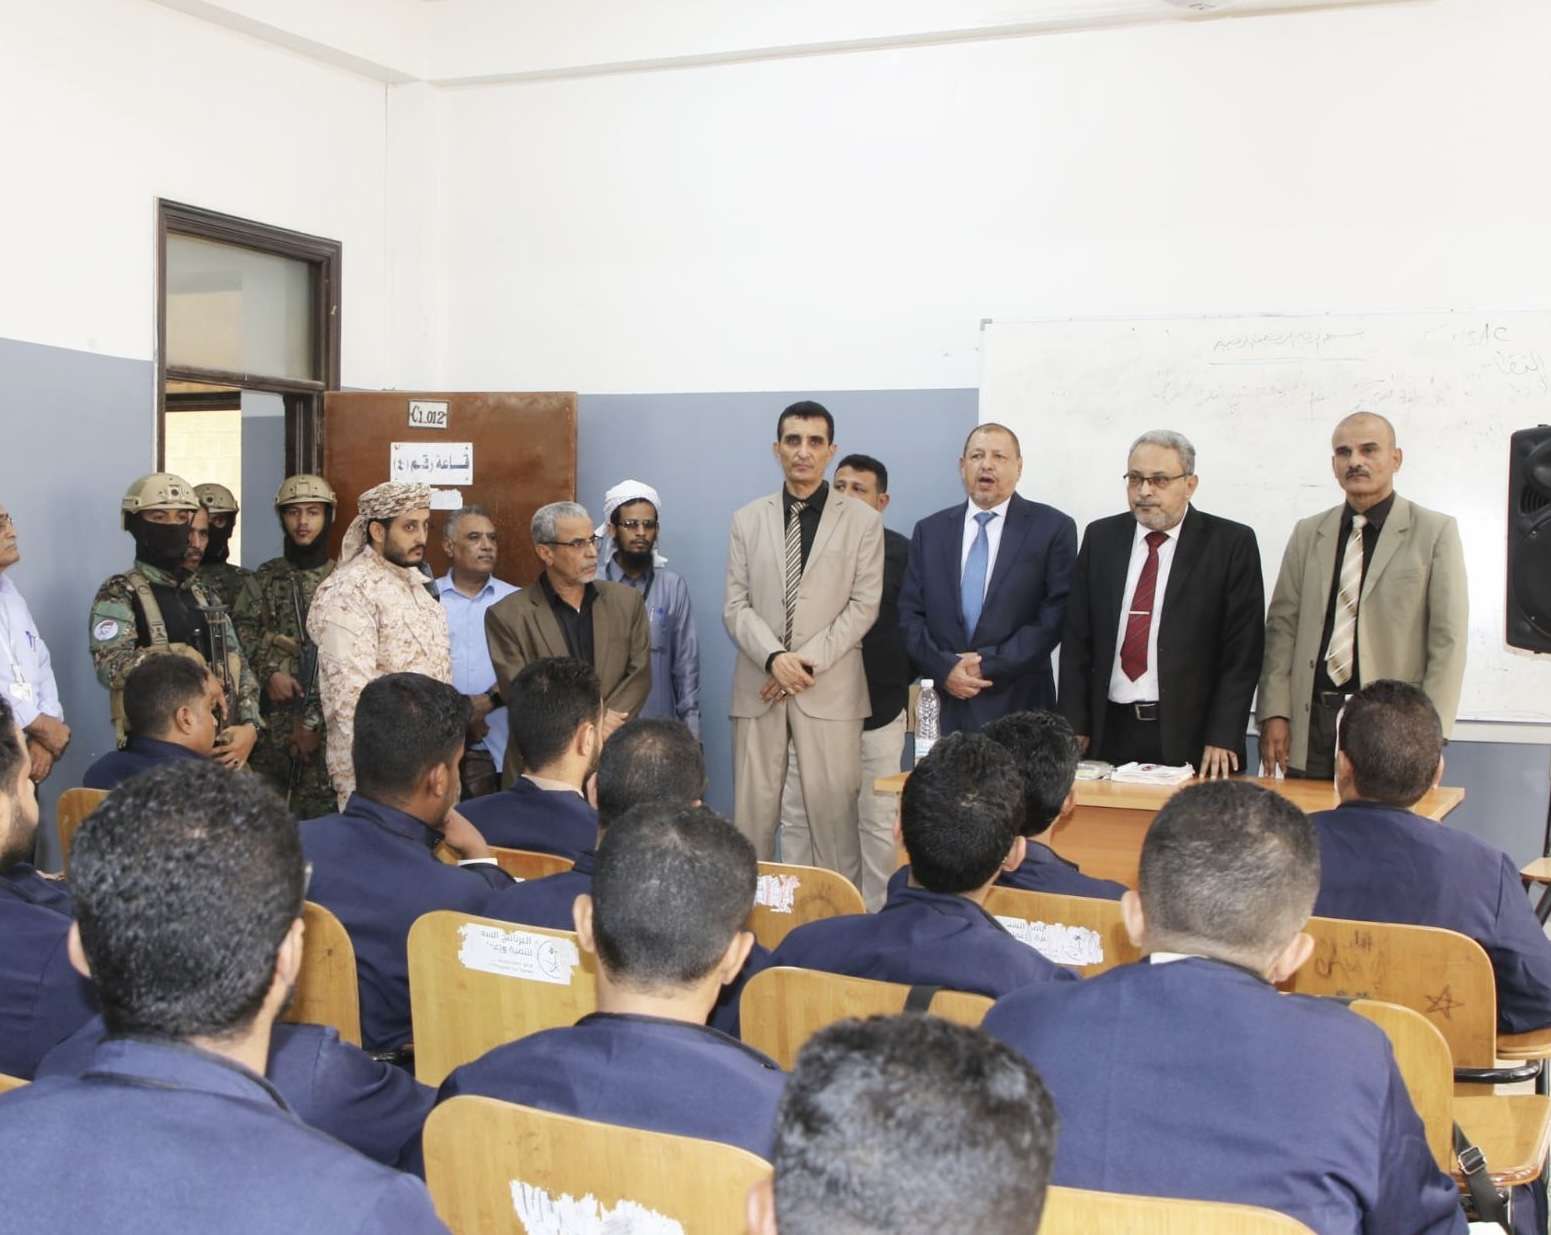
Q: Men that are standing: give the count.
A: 14